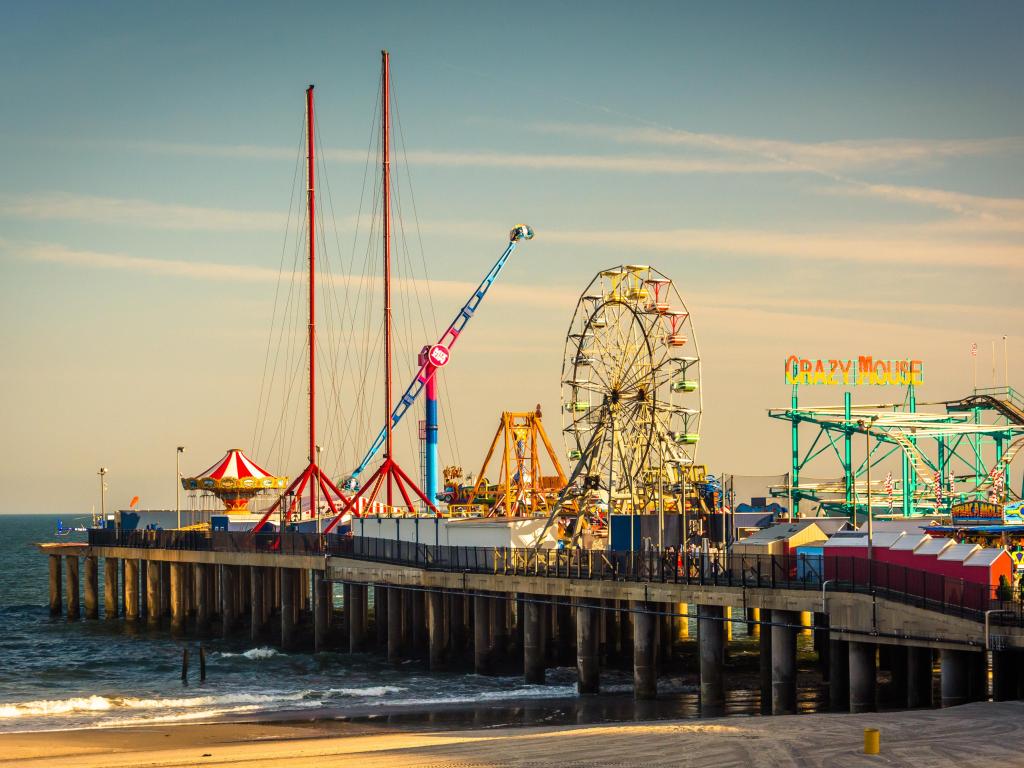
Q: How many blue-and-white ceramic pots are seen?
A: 0